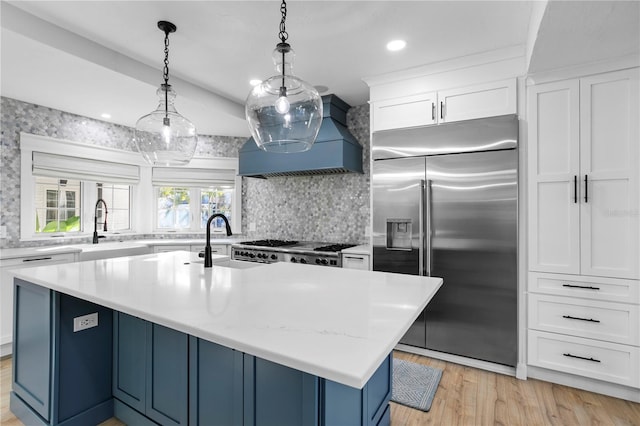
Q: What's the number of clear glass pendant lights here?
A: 2